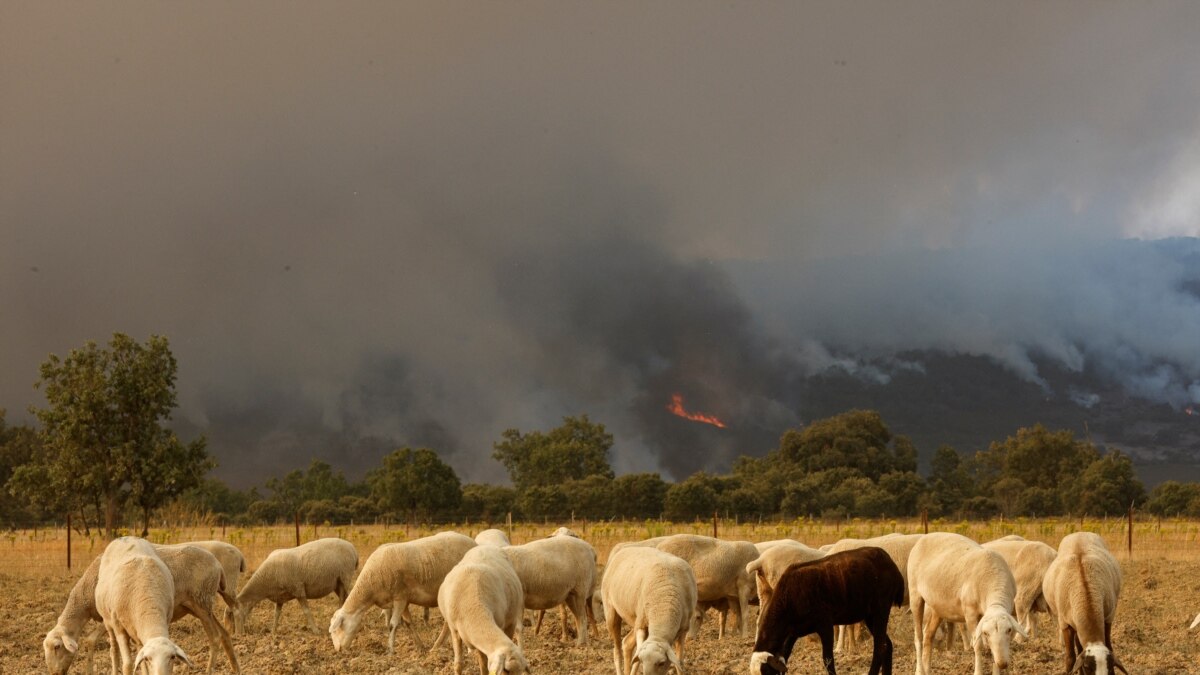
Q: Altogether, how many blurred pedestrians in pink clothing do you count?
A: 0